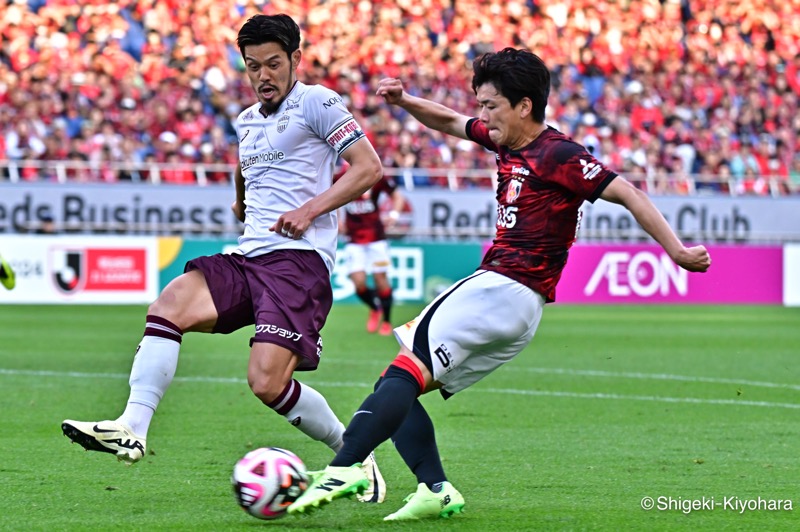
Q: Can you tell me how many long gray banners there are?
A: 2